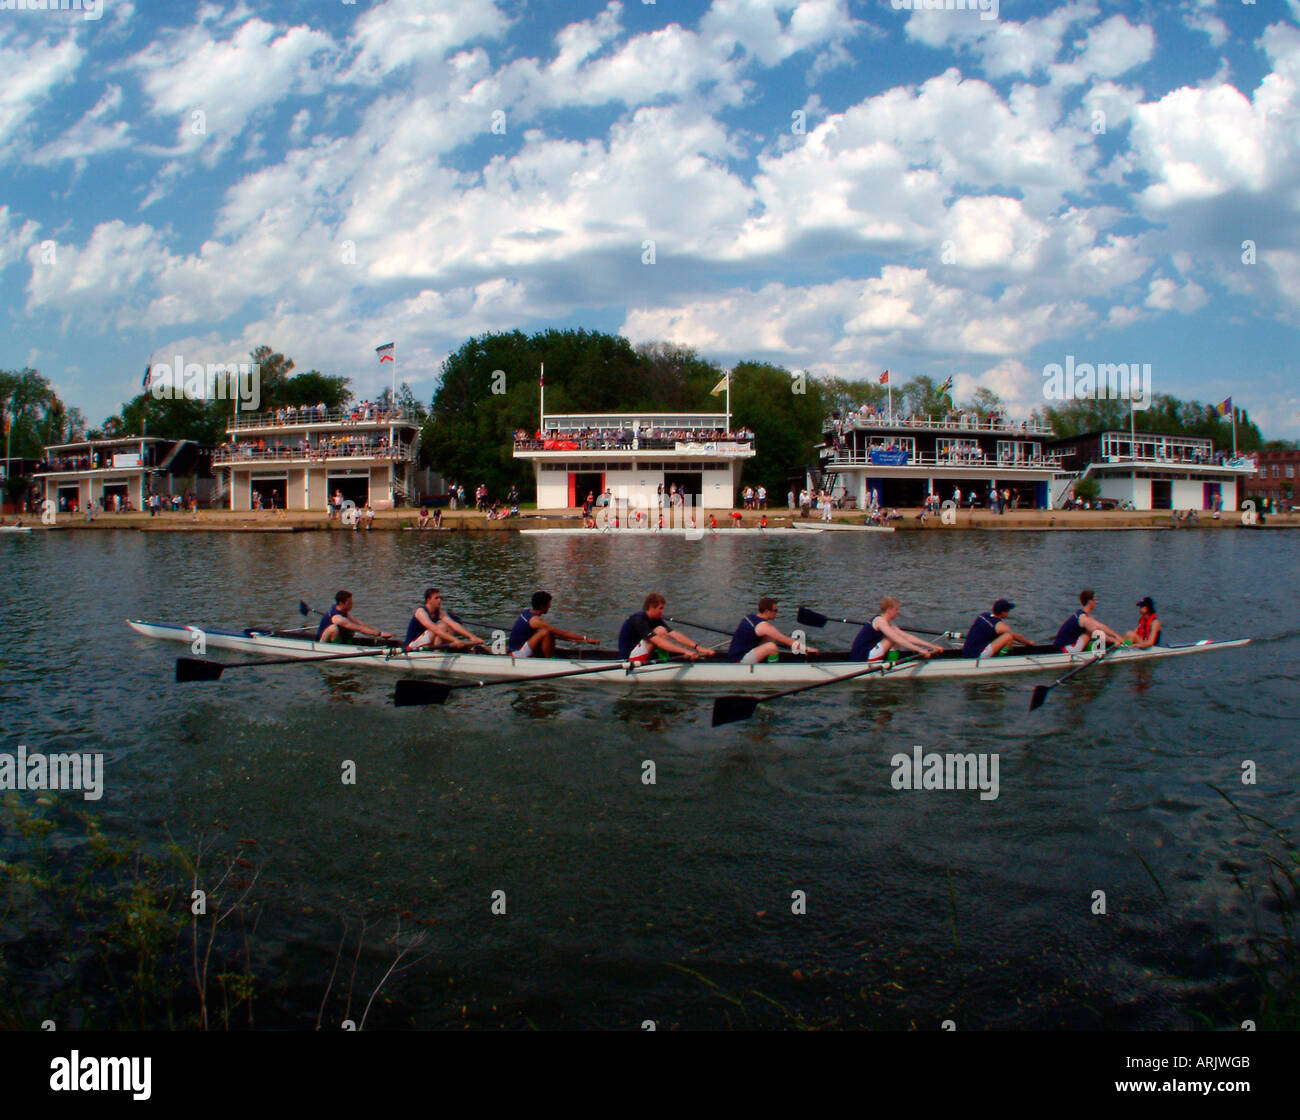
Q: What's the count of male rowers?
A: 8